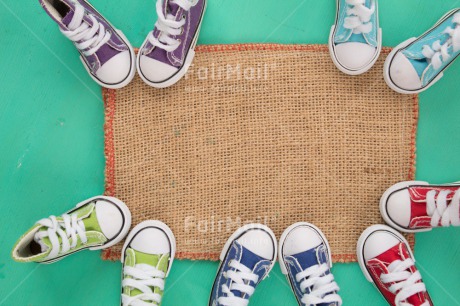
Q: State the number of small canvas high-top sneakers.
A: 10